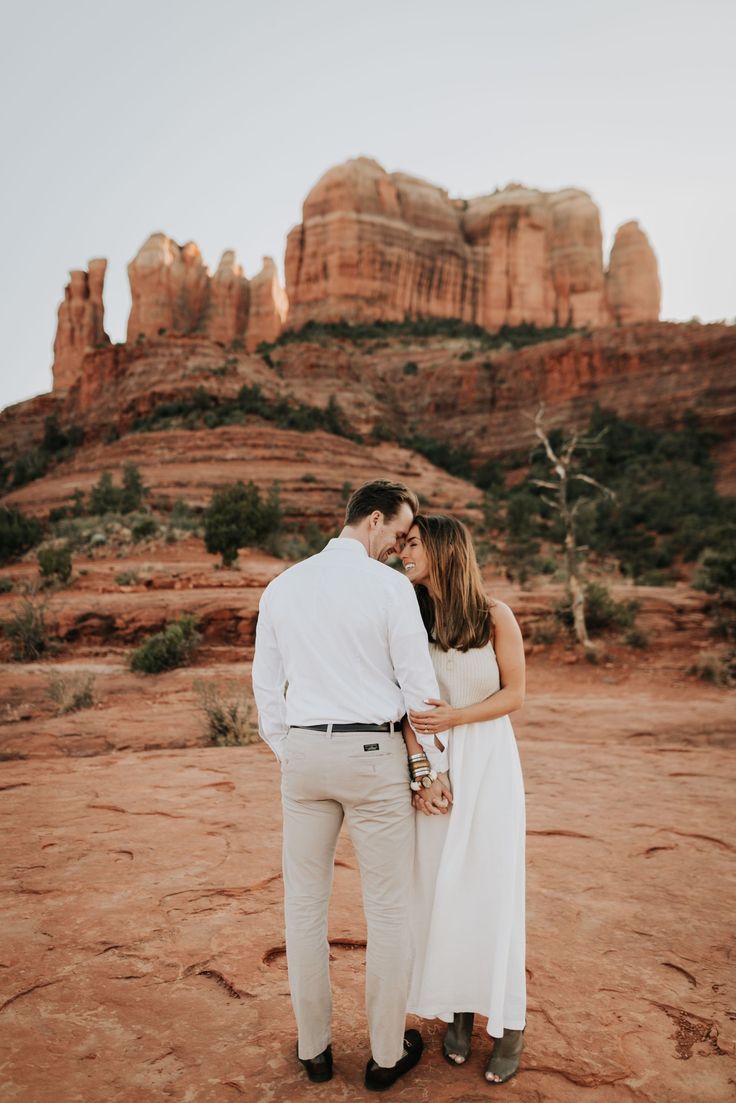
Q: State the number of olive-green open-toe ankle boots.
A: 2